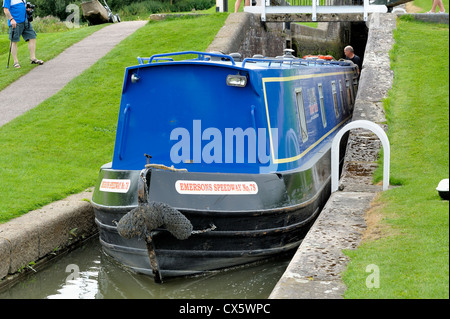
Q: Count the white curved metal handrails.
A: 1